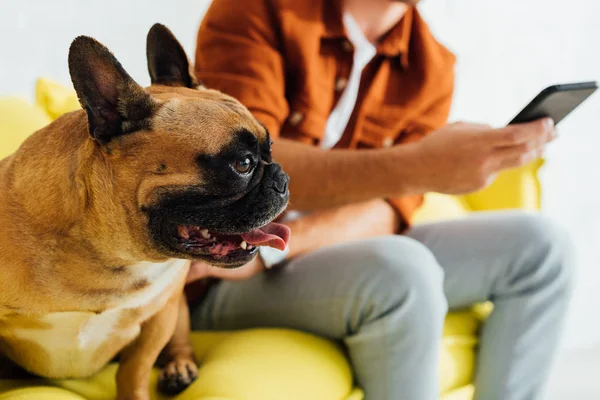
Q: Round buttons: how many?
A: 4